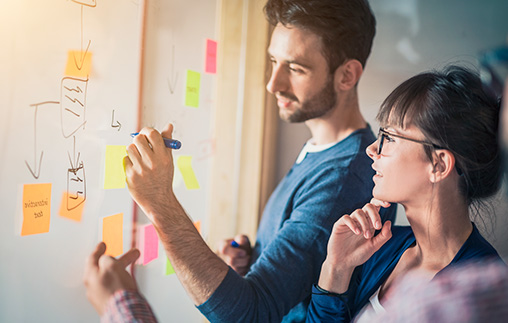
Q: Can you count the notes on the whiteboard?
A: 11